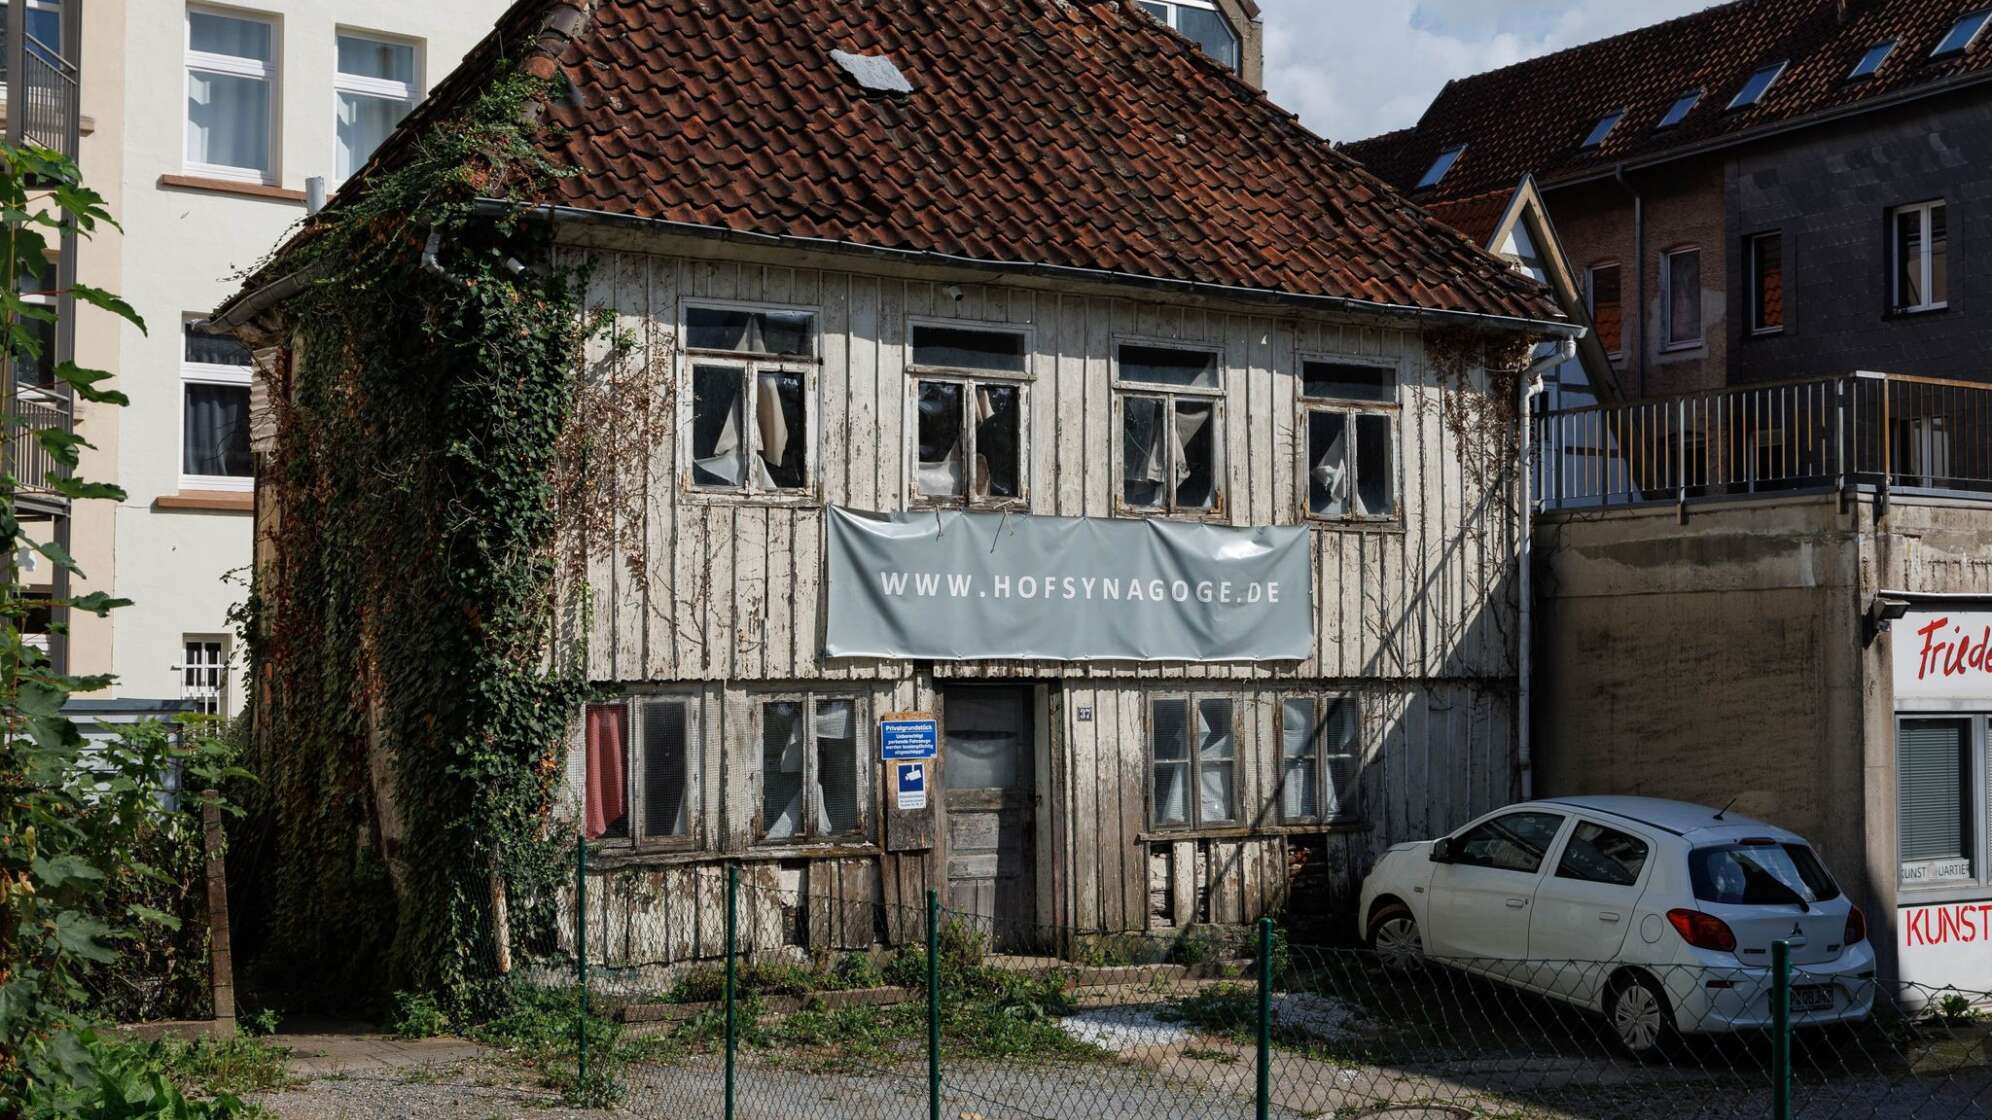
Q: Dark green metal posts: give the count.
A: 5